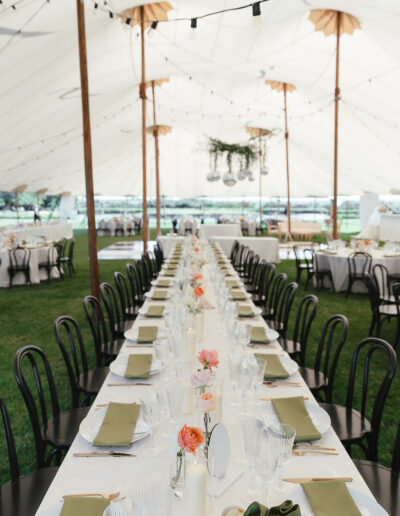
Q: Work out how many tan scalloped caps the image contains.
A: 6